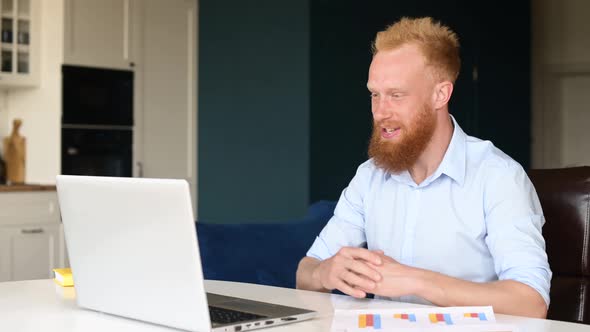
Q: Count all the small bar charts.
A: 4